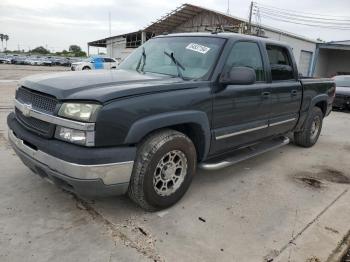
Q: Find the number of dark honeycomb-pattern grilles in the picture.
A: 2